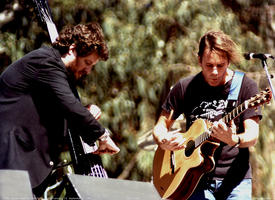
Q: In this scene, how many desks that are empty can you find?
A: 0